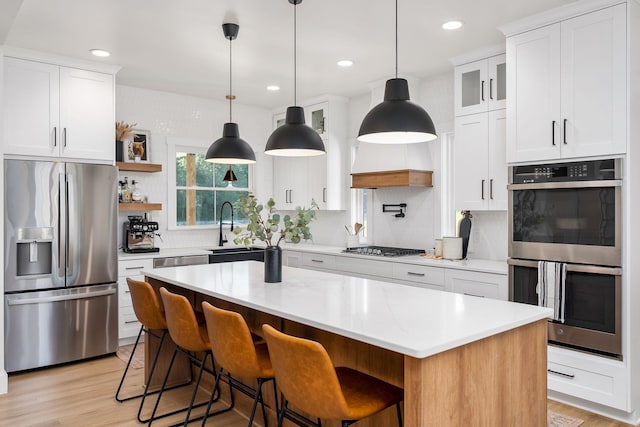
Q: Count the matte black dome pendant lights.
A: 3